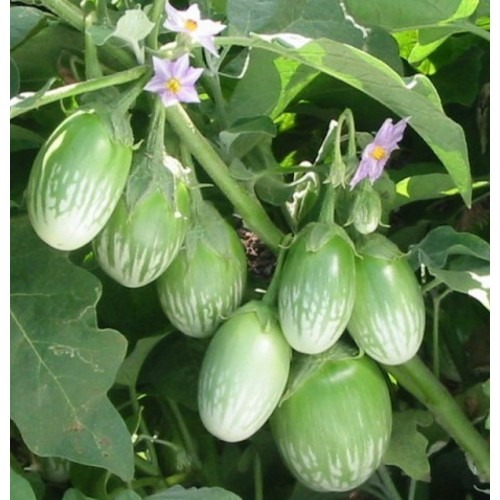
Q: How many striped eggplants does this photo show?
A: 7